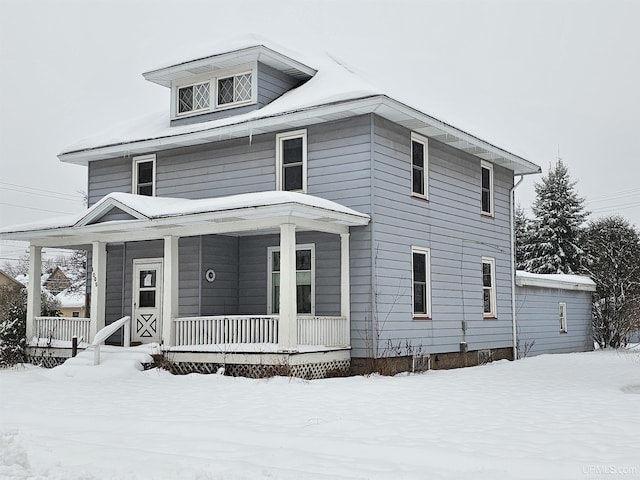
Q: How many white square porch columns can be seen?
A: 5